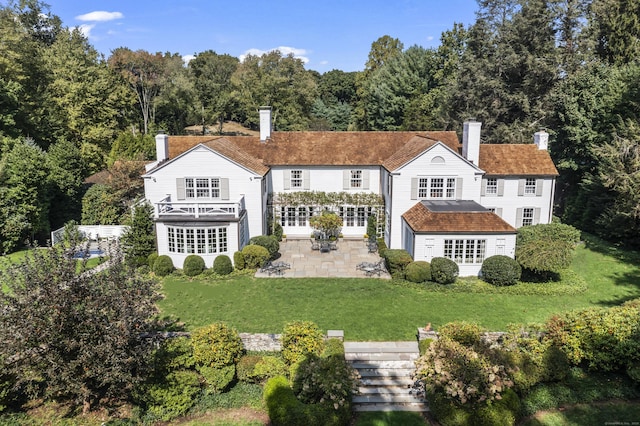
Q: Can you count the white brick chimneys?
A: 4